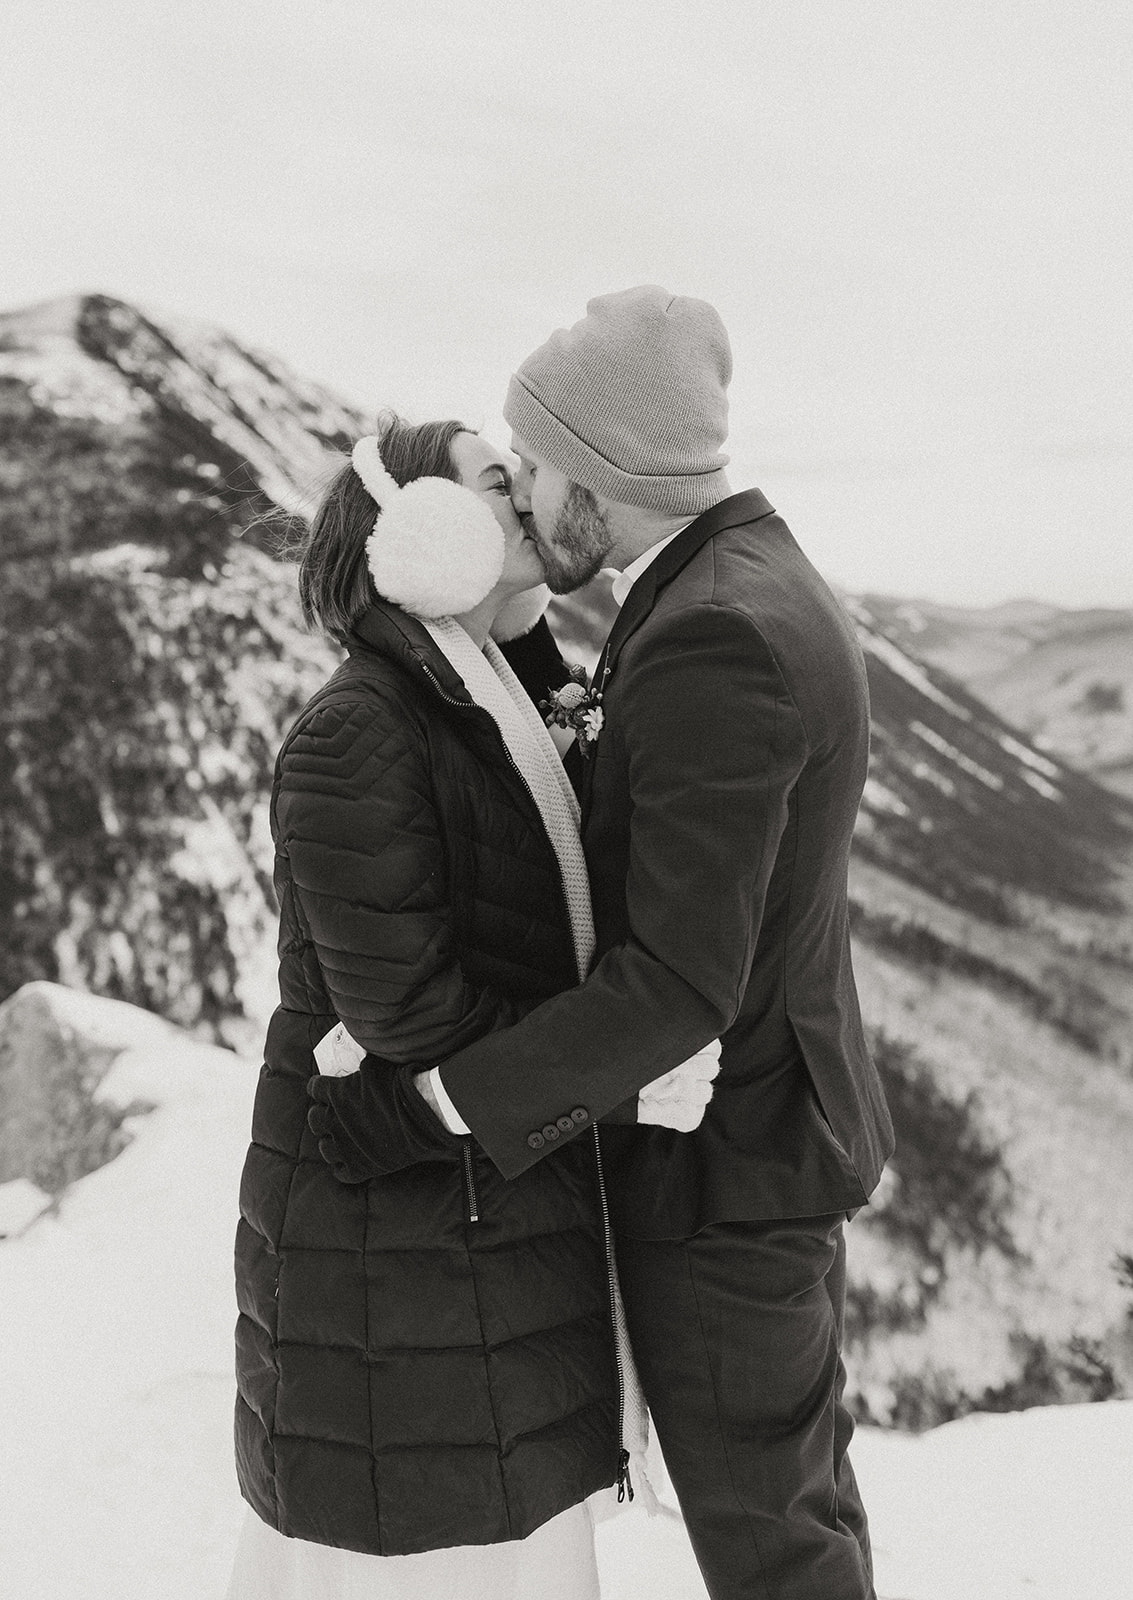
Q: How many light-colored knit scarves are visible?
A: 1